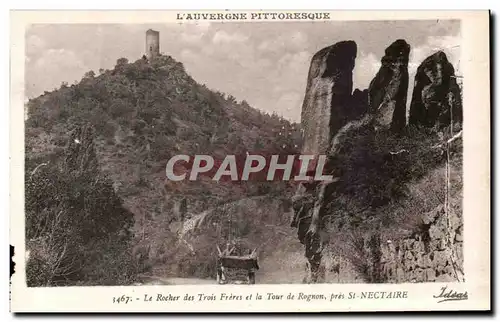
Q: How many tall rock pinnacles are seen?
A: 3